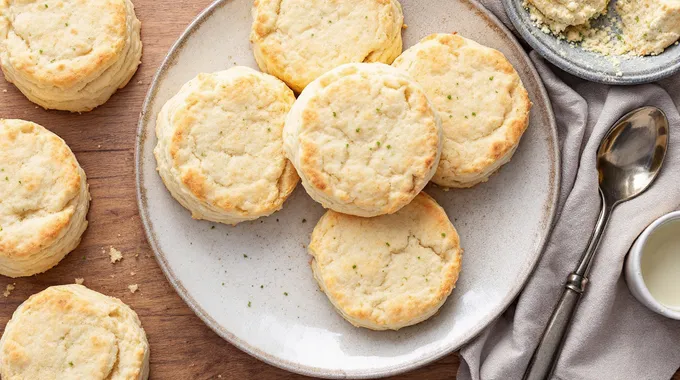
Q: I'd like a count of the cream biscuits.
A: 8